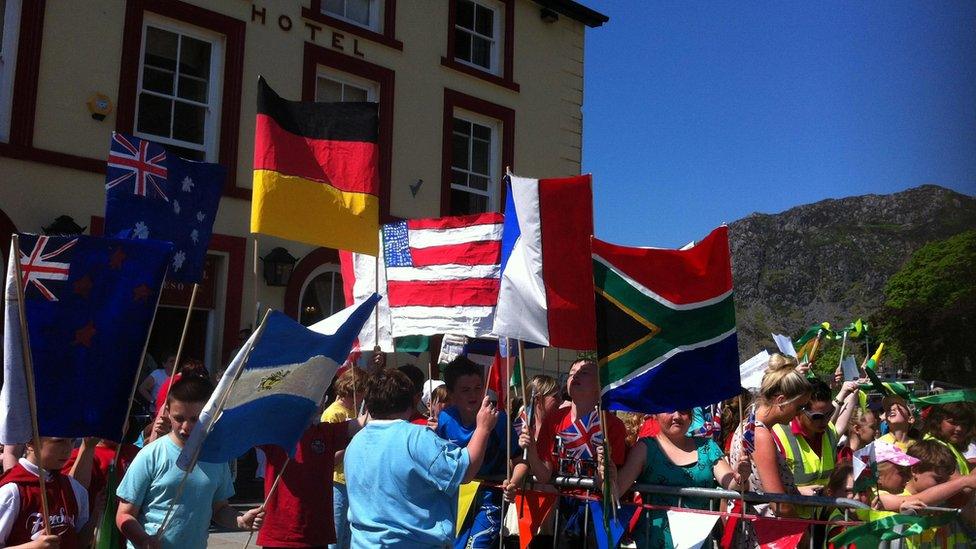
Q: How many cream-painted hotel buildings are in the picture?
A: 1